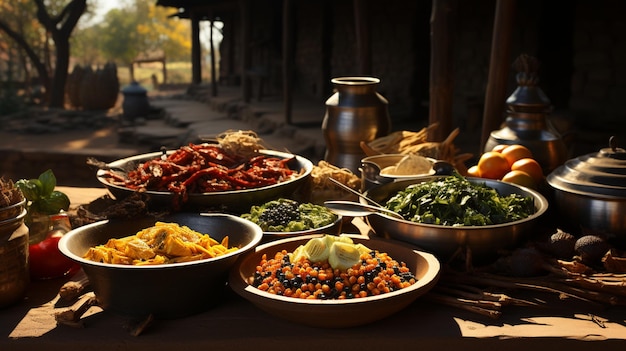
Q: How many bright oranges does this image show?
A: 6